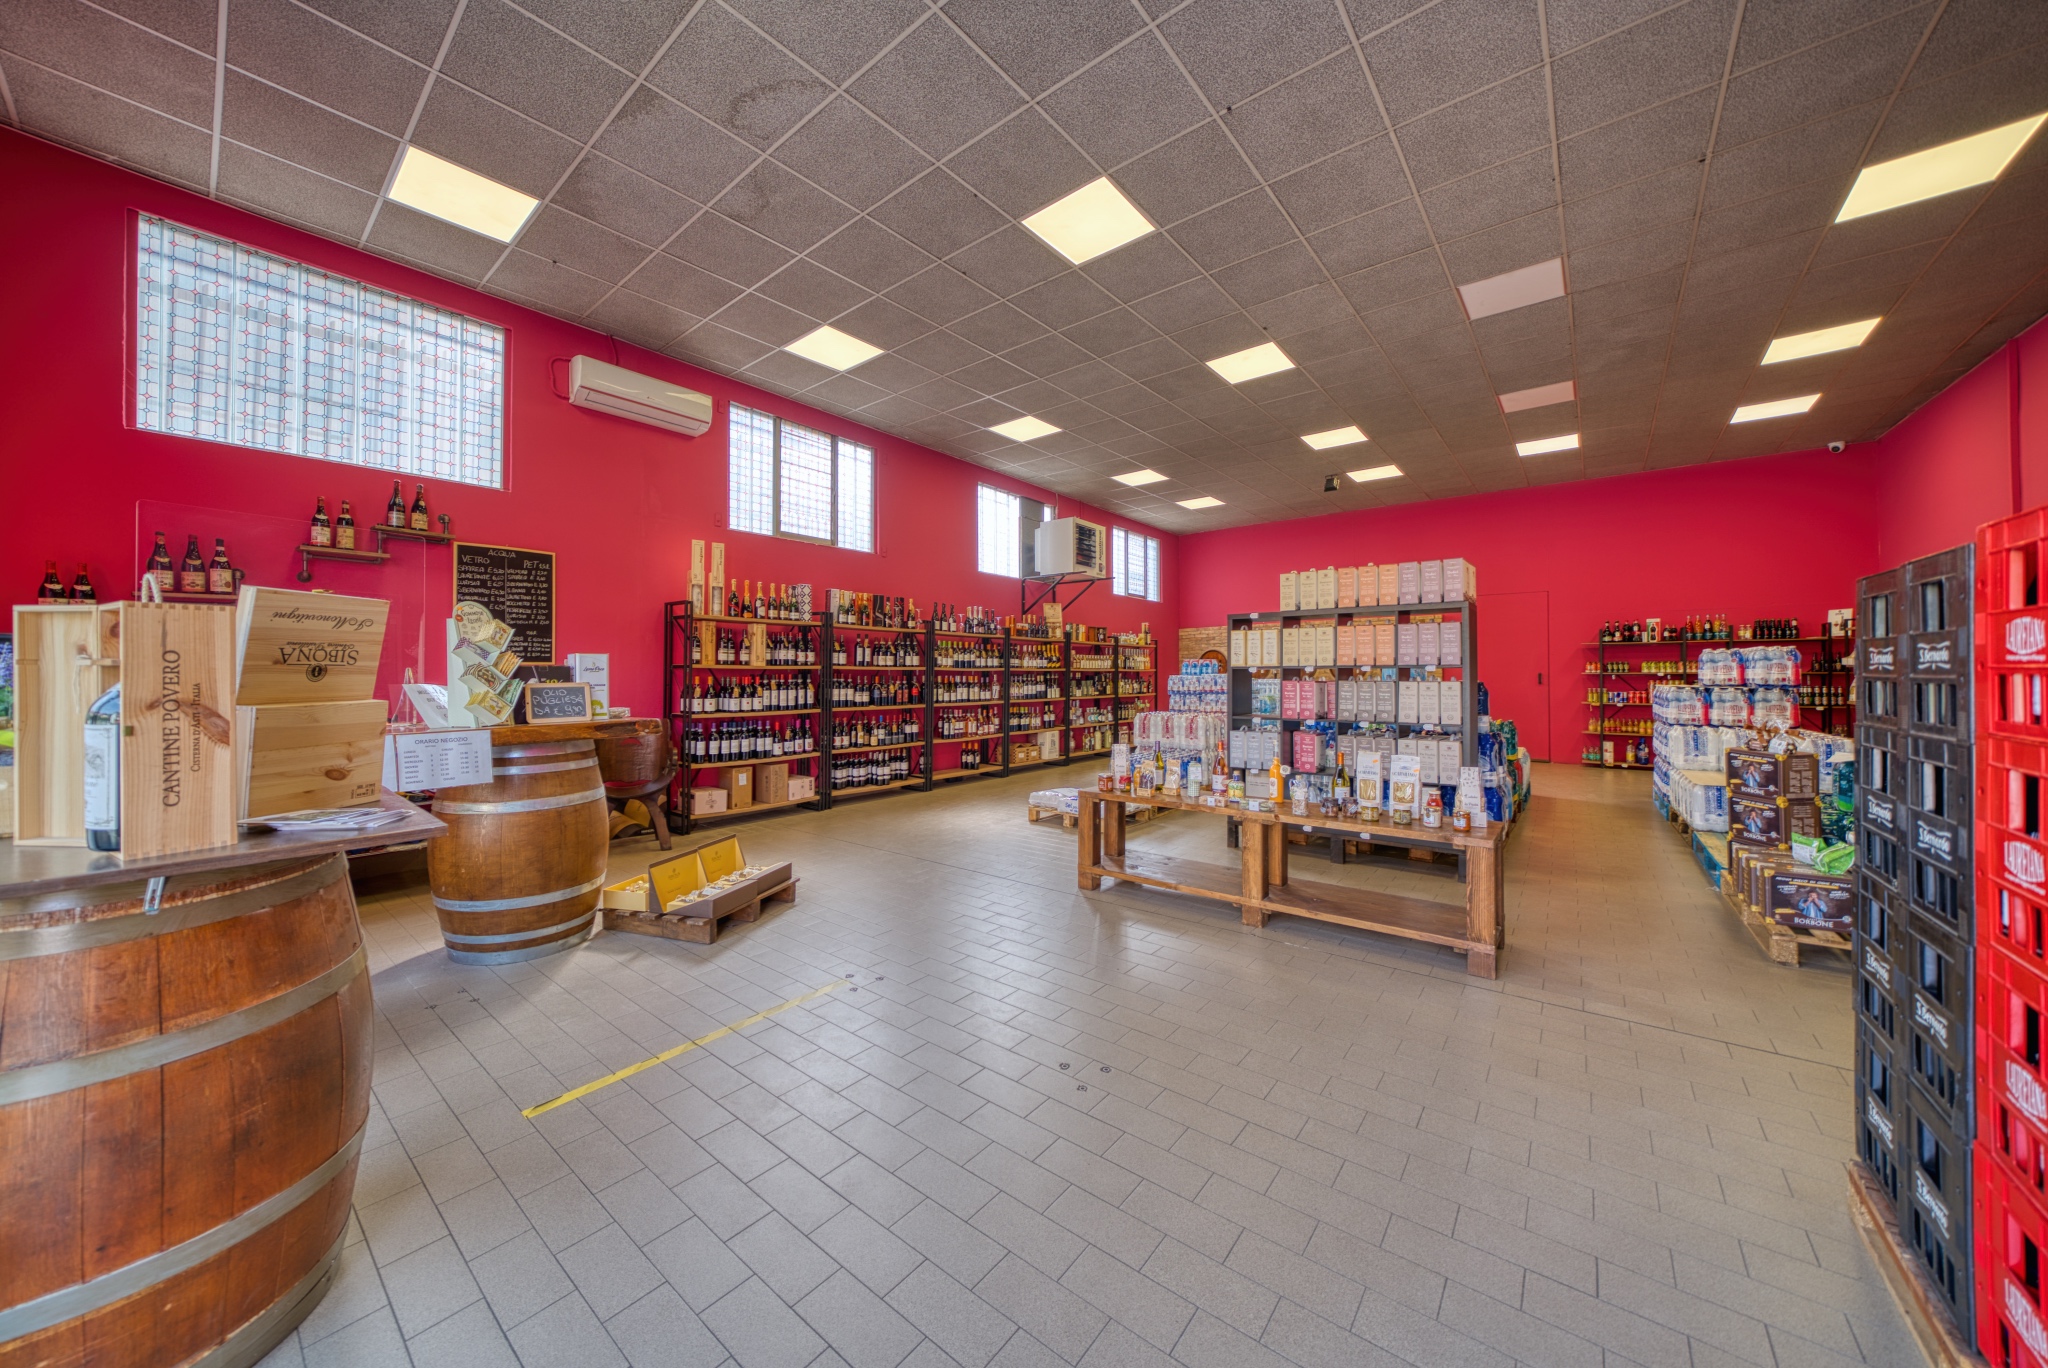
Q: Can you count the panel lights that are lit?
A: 13